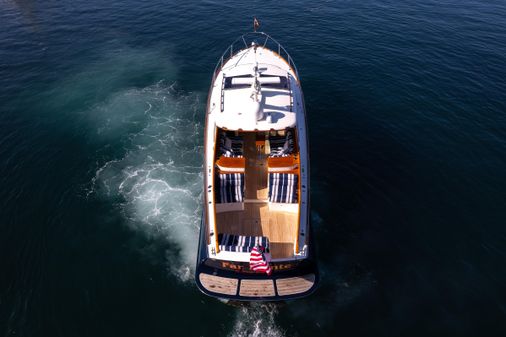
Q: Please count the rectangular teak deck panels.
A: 3